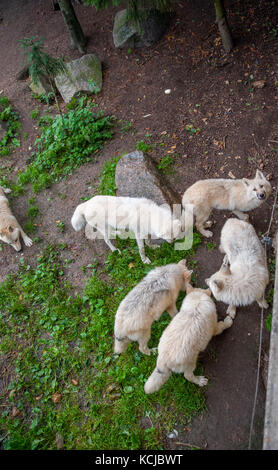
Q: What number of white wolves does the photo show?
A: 6